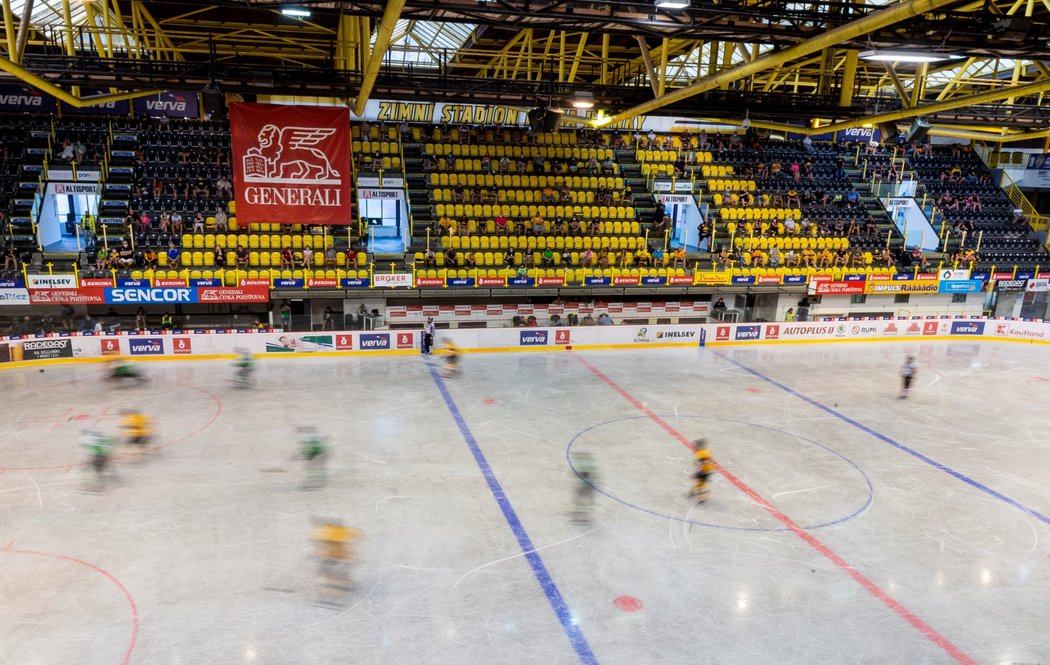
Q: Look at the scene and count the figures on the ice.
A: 11